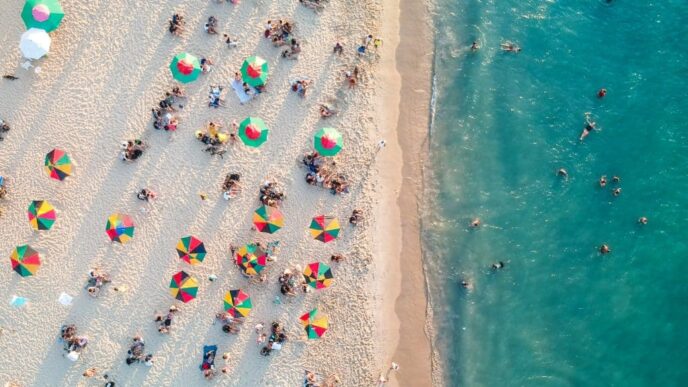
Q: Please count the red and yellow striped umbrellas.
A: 12